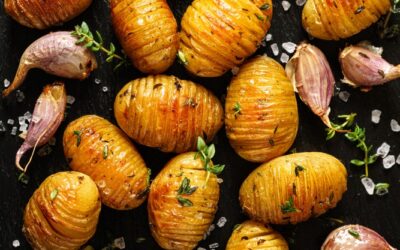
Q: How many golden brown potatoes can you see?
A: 11